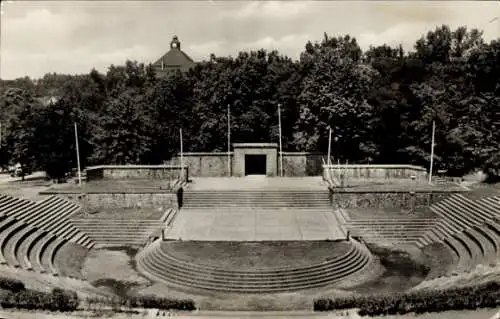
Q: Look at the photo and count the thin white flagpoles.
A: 6